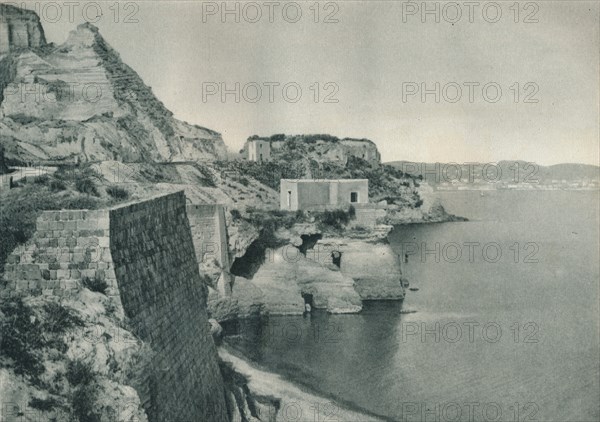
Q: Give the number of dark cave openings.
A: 4